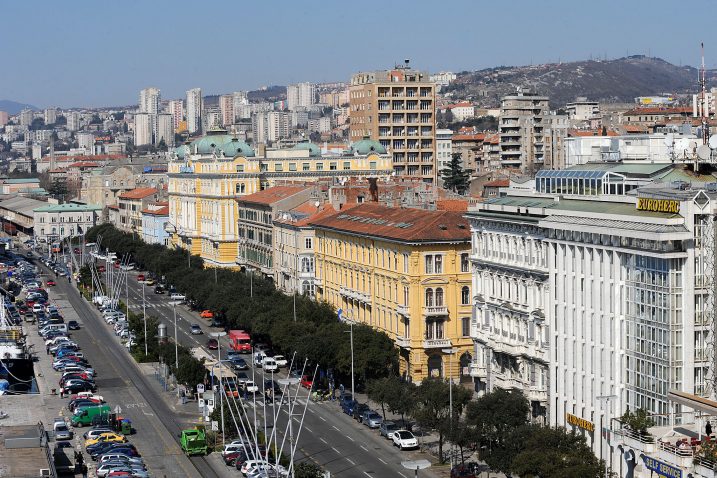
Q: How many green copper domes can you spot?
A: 5